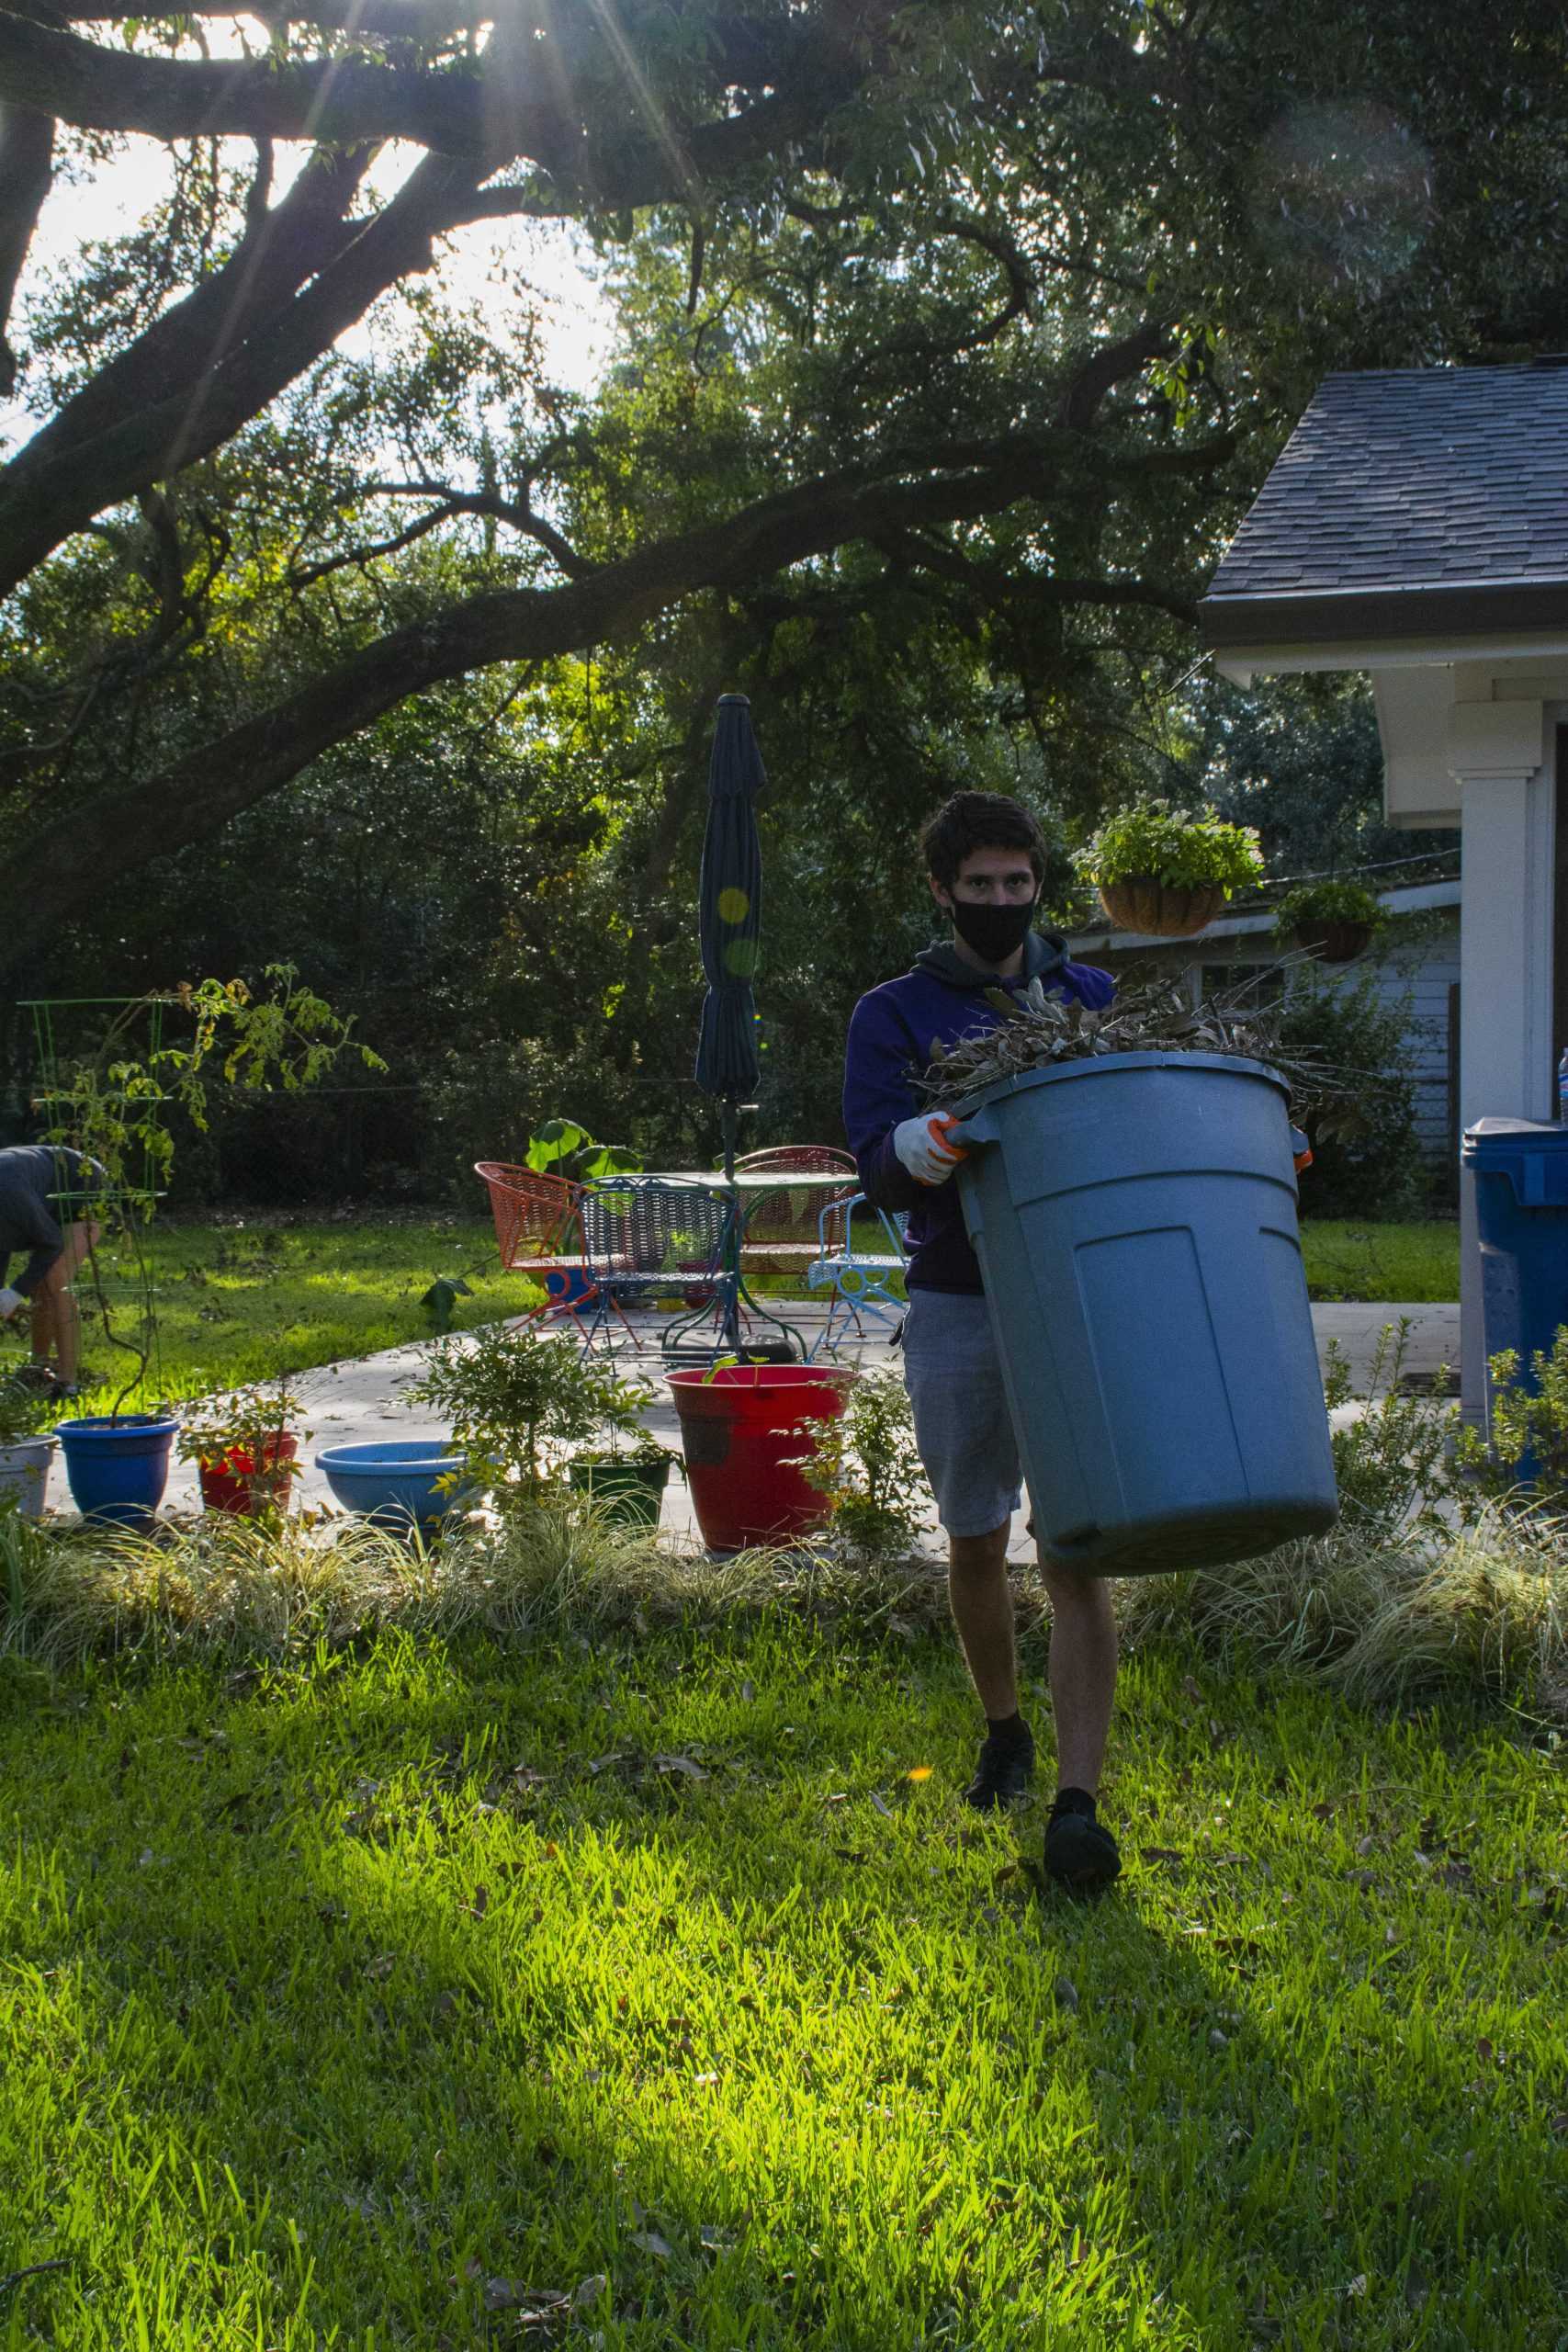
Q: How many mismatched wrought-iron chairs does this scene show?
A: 4